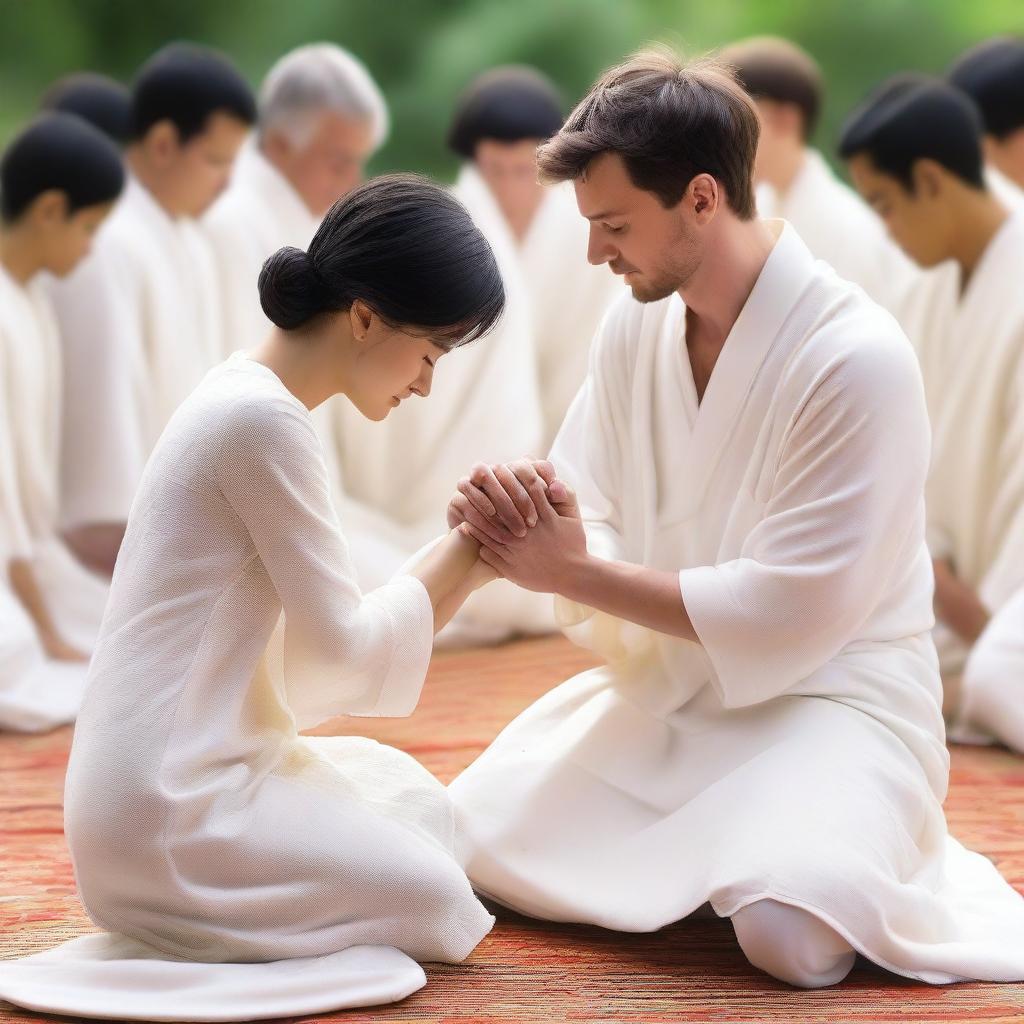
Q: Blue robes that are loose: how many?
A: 0